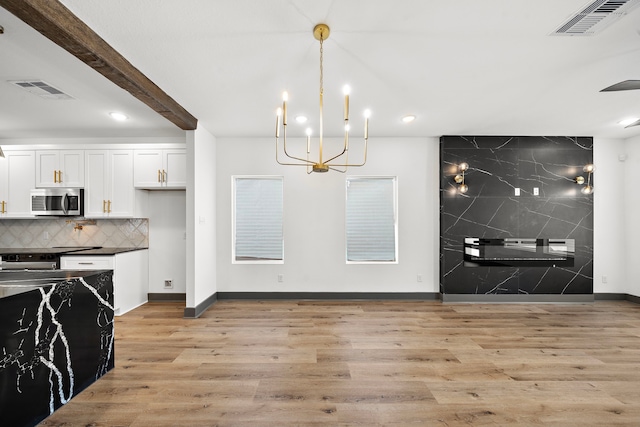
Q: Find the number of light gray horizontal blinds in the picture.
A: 2